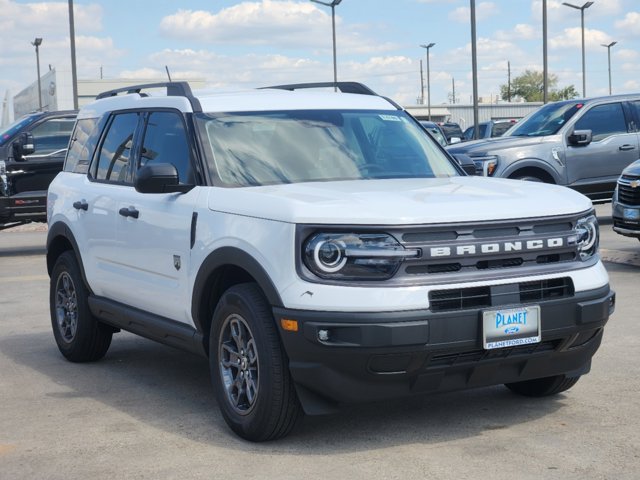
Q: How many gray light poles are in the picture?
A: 8